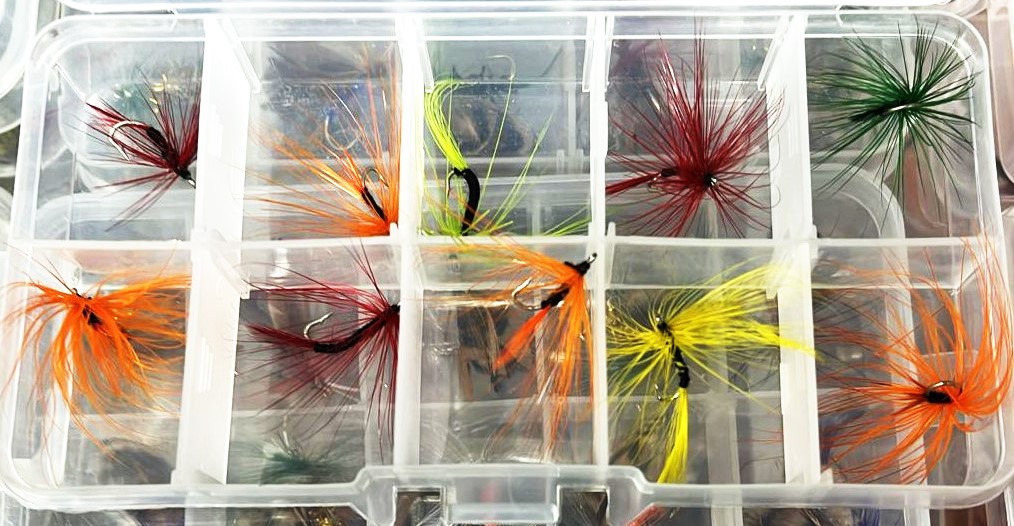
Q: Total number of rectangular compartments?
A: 10